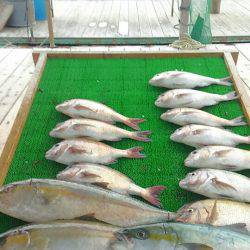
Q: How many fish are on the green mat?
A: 14